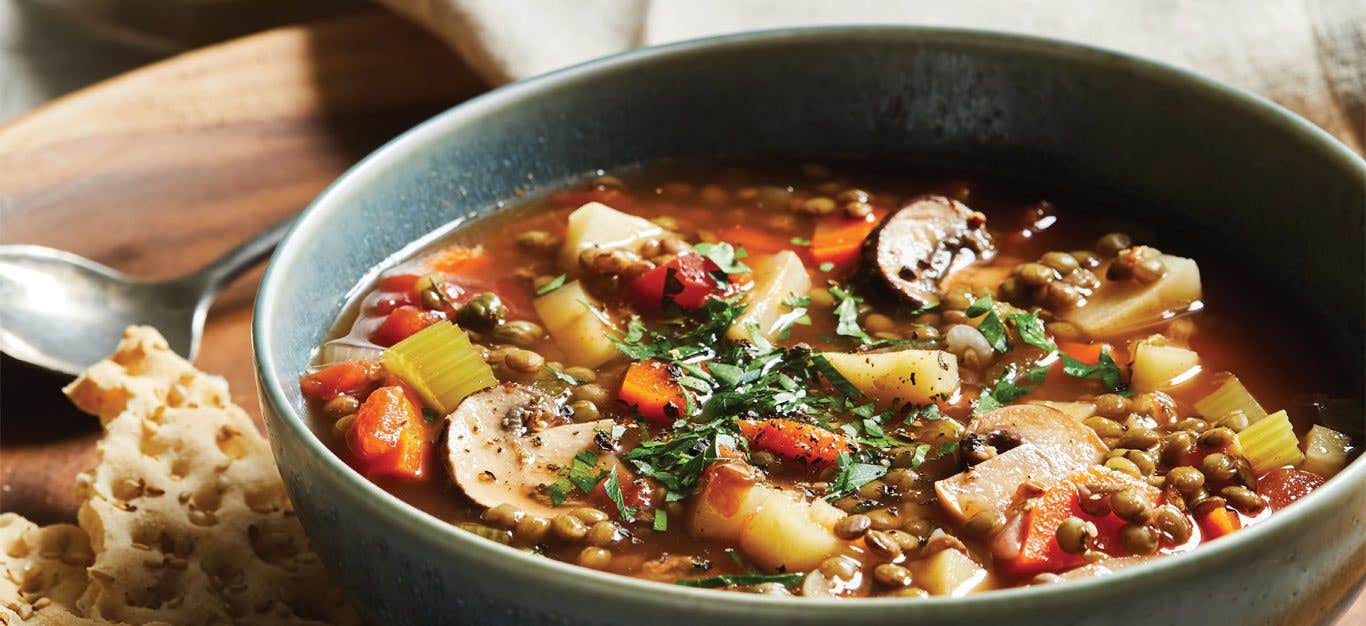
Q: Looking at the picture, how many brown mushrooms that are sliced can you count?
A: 3